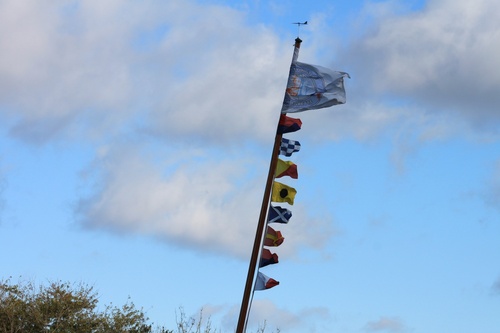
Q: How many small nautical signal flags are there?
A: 8